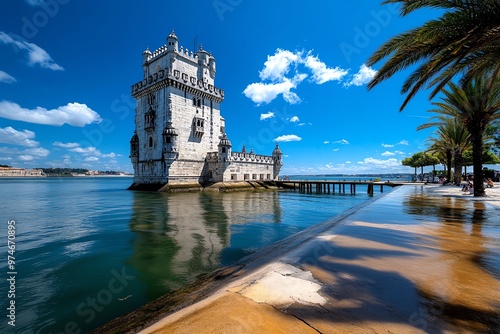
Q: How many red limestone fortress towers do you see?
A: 0